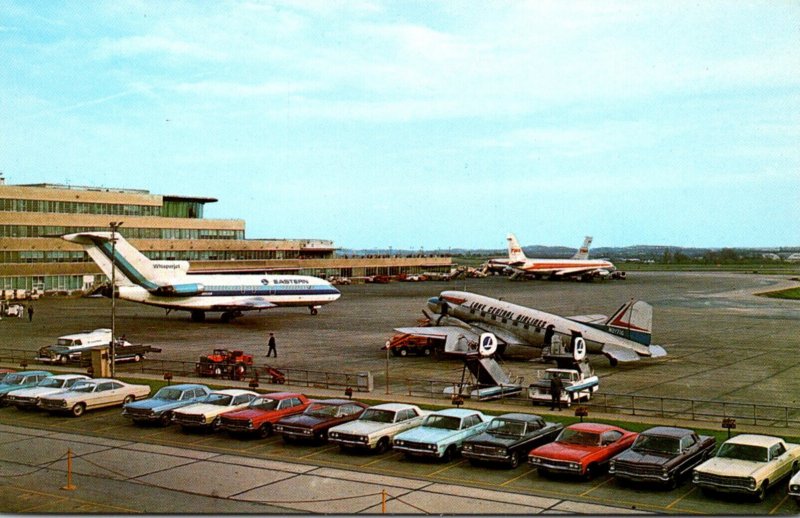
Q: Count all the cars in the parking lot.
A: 15